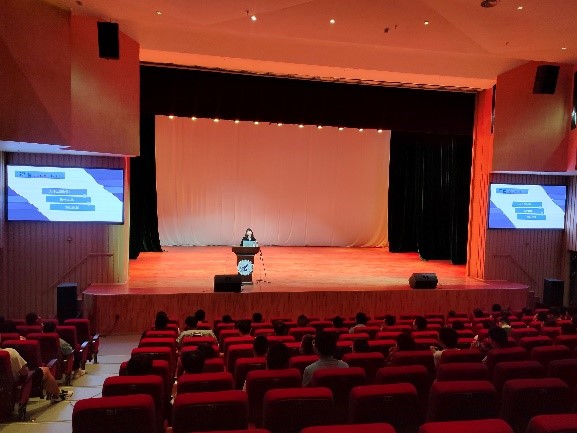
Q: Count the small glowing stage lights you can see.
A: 11